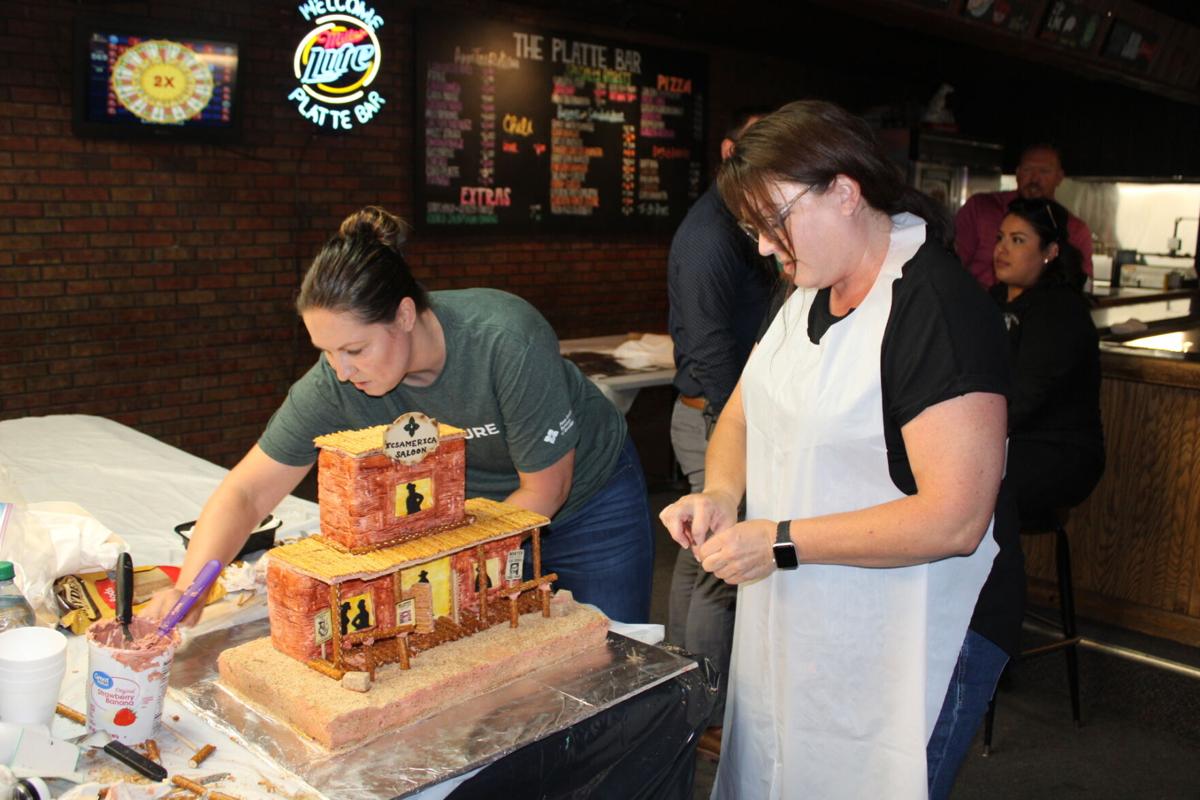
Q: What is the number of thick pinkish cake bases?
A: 1